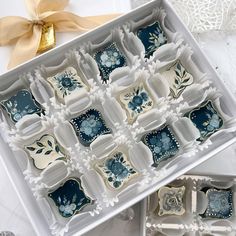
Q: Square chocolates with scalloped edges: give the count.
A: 14